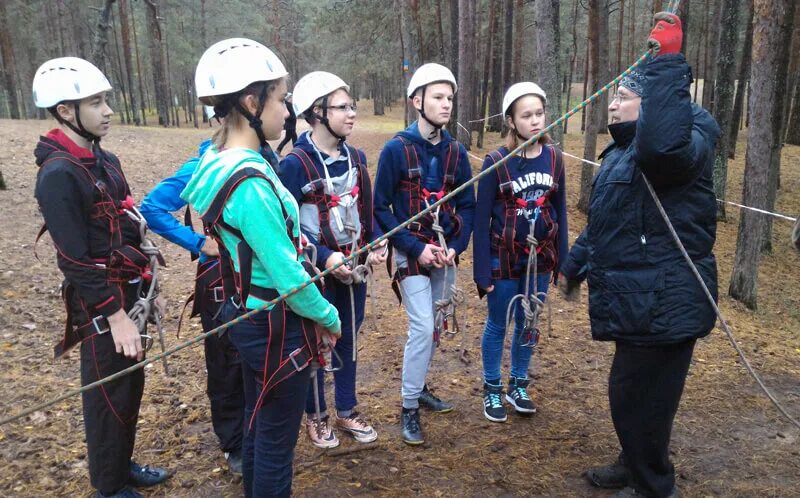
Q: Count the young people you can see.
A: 6